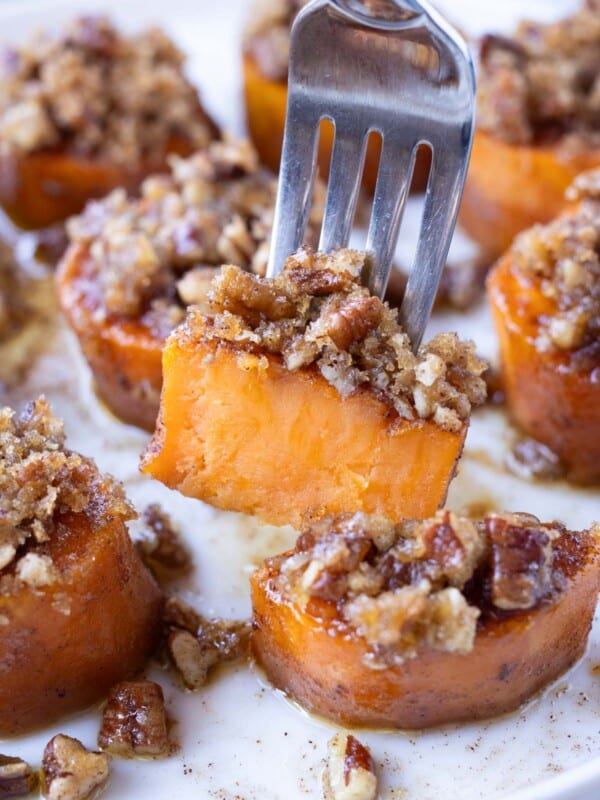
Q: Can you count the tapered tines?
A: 4